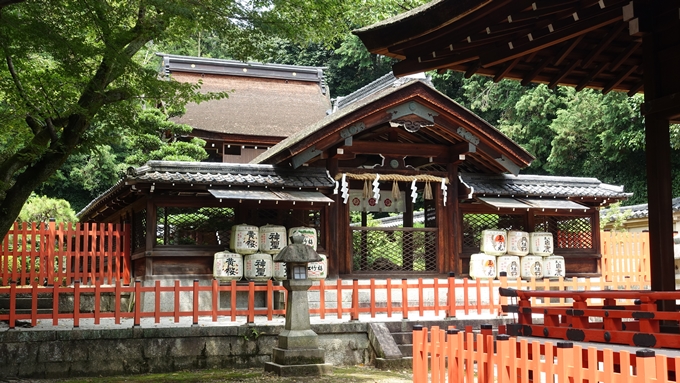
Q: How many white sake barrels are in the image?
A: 14